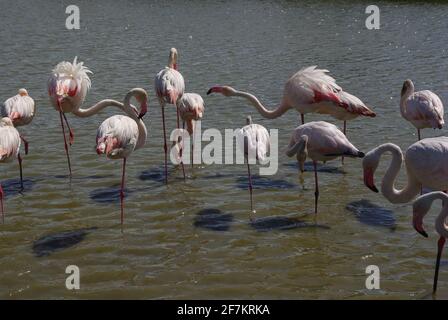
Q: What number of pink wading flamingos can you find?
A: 13